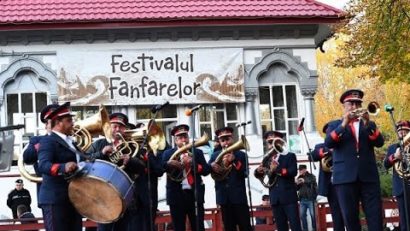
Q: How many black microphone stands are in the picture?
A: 5